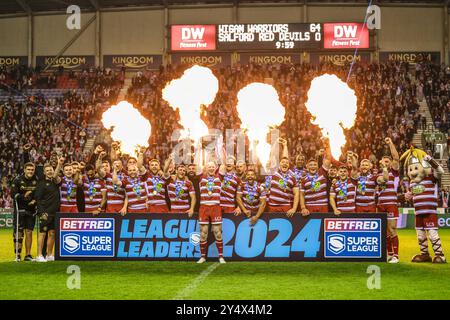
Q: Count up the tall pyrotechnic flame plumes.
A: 4